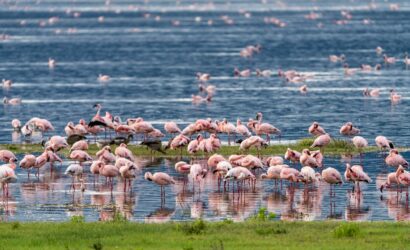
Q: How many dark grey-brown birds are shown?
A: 3